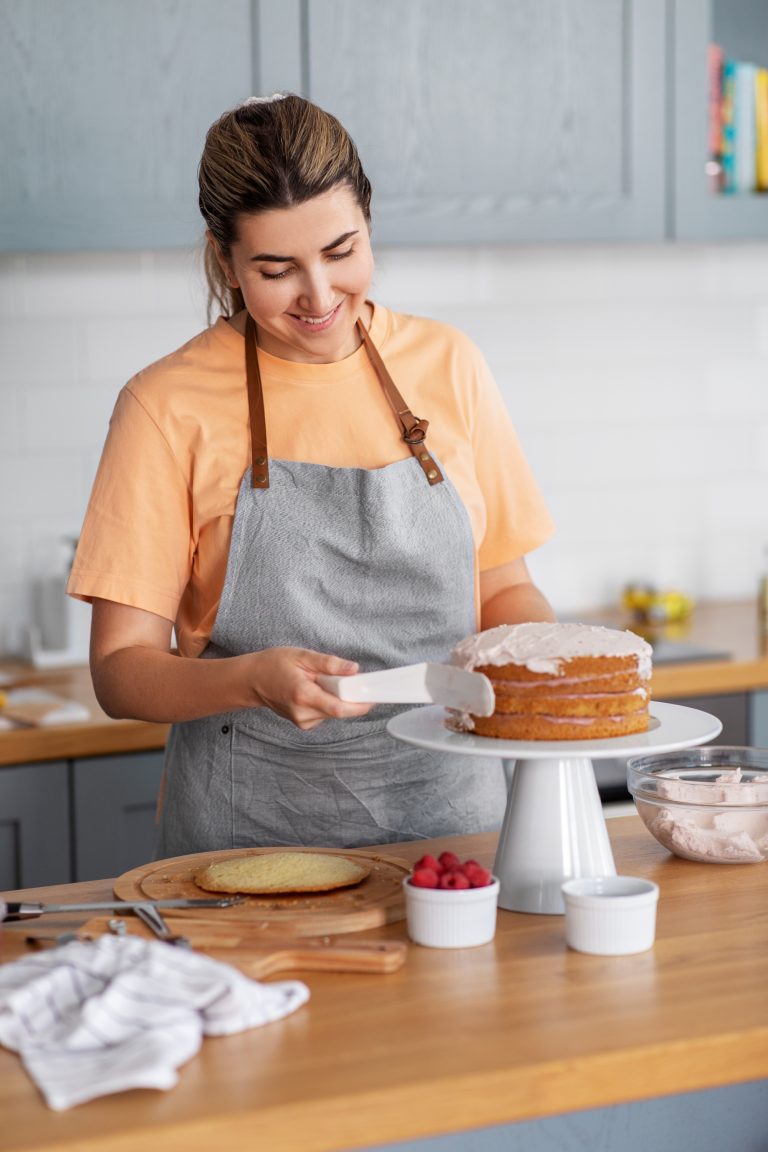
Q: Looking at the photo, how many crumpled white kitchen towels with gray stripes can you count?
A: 1